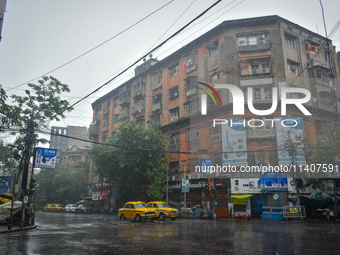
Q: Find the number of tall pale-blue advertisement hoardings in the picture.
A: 2